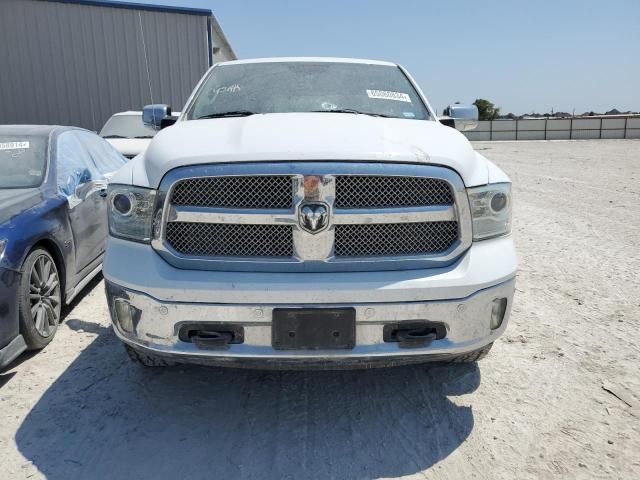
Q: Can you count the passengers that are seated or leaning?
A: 0